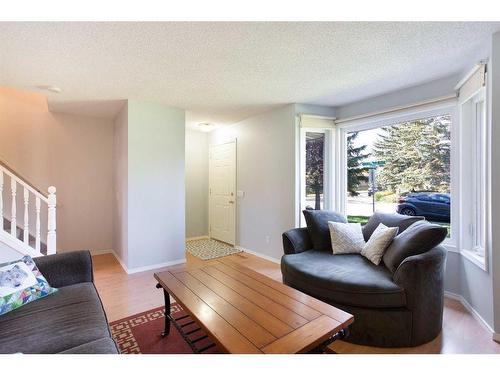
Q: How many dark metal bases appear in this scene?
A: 1